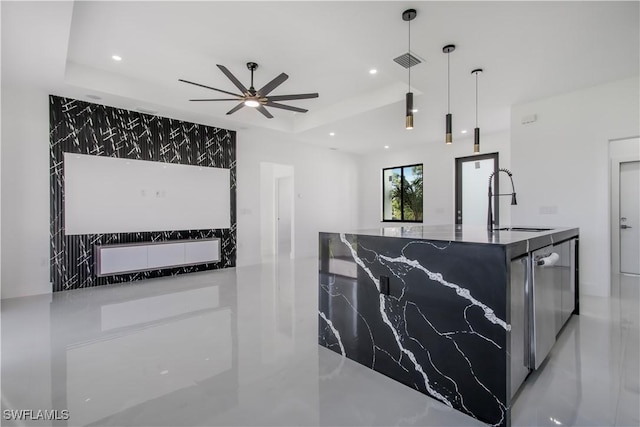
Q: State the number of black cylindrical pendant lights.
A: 3